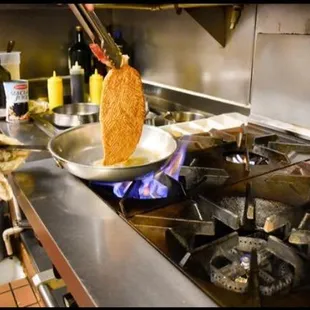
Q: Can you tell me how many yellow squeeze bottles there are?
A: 2